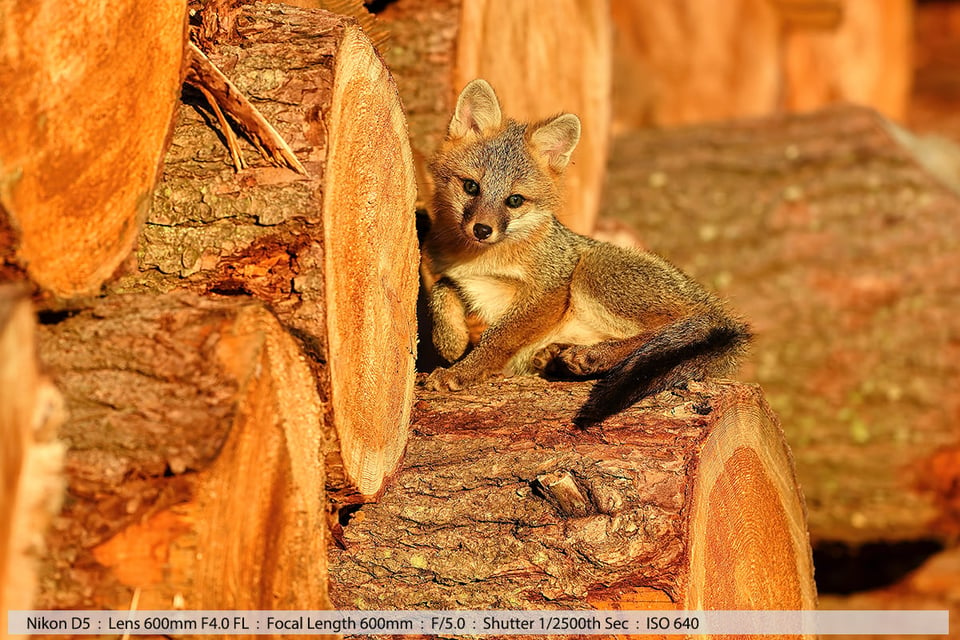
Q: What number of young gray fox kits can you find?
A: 1